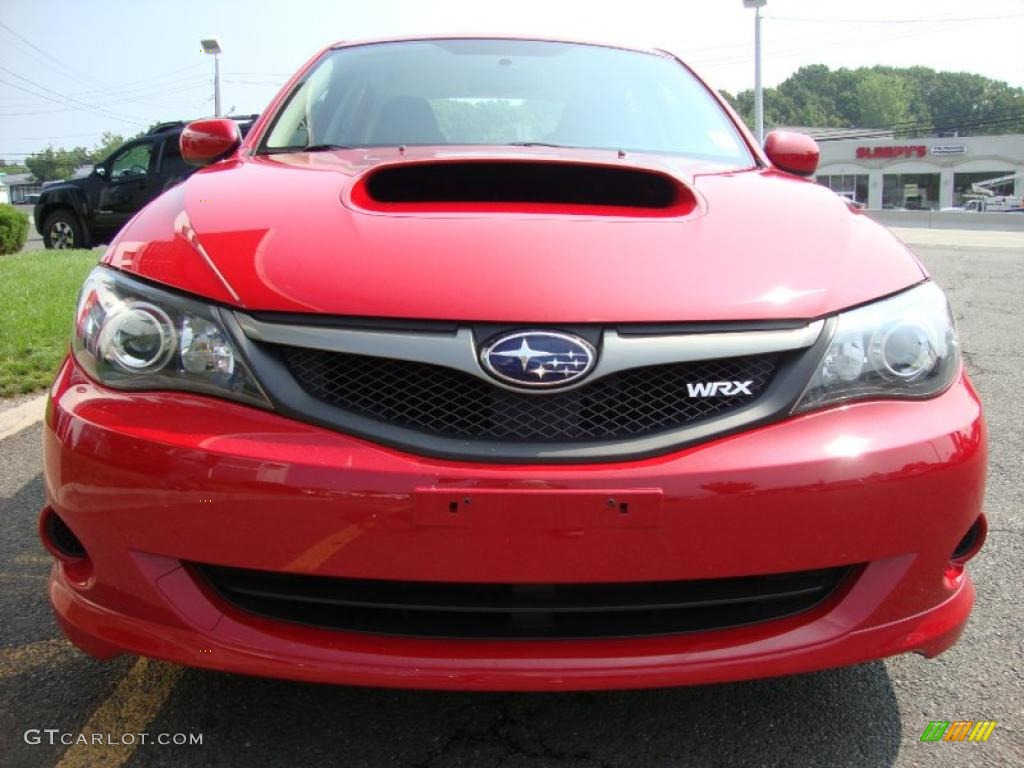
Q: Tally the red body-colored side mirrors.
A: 2